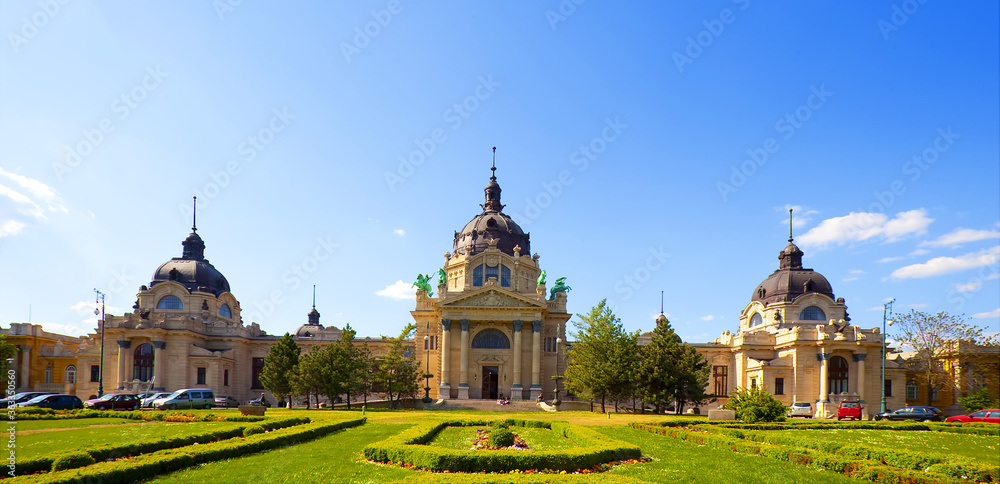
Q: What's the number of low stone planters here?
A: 2